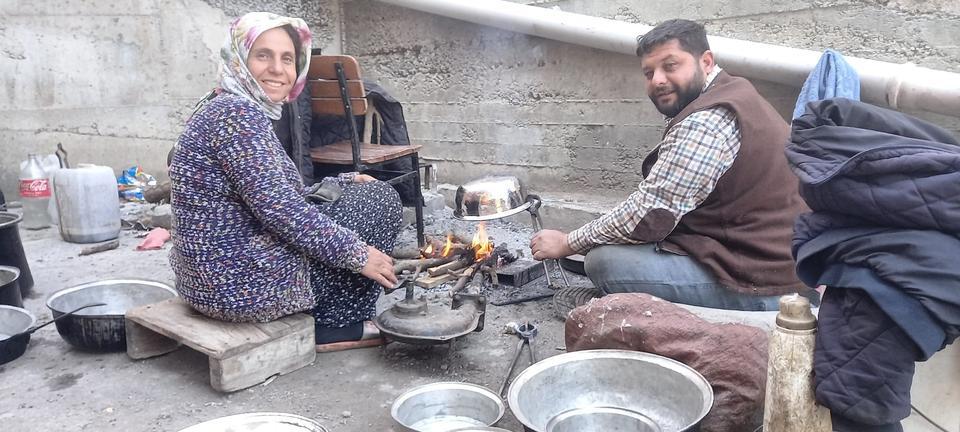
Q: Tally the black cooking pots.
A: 4